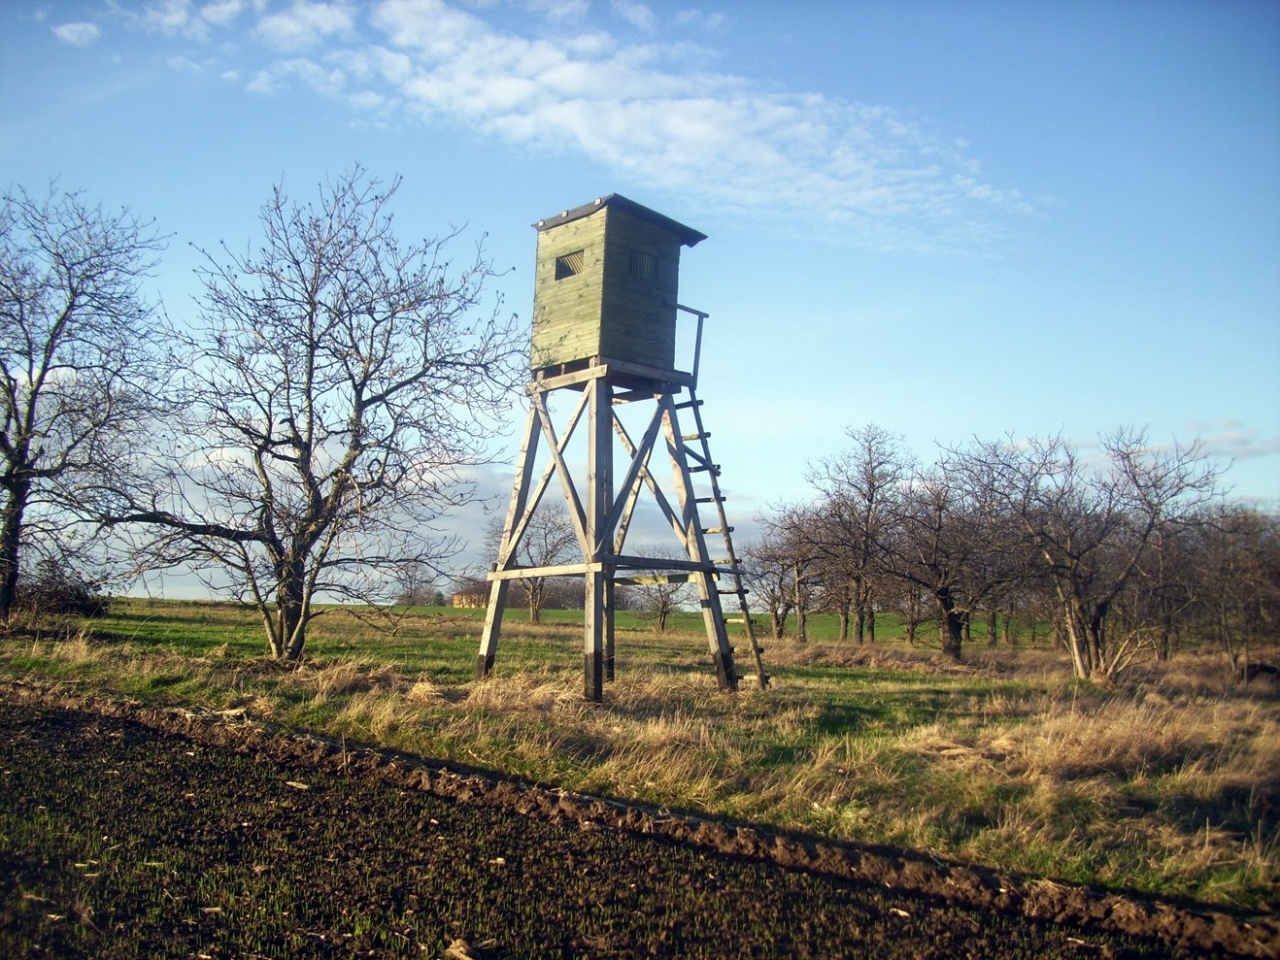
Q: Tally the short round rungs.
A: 10